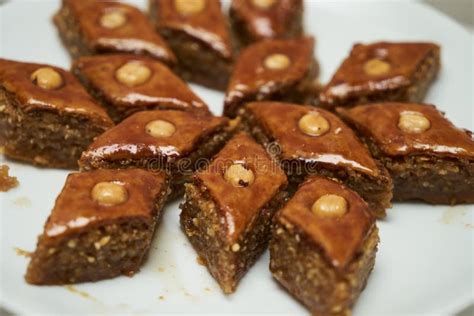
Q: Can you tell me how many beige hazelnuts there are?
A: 13